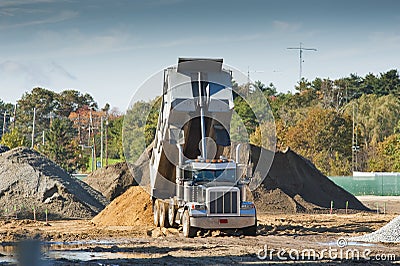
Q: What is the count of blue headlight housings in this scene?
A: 2